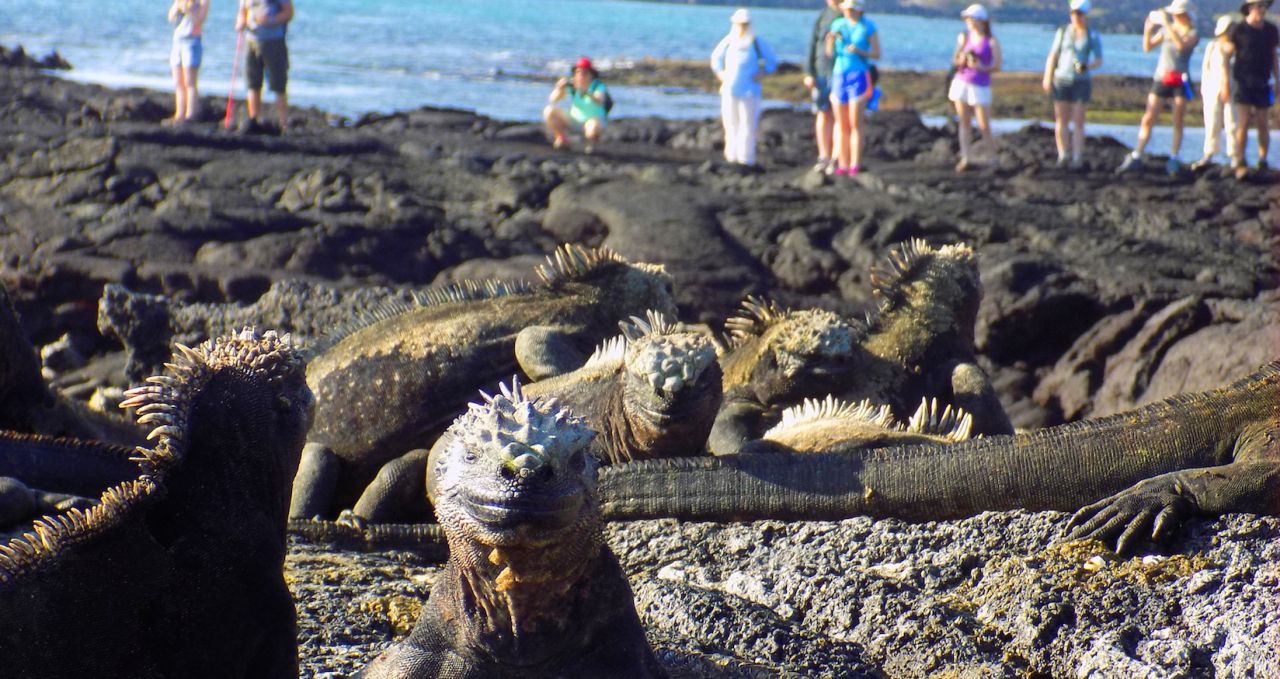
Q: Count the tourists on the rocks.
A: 11